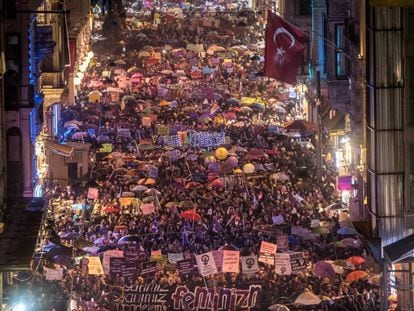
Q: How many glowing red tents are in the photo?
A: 0